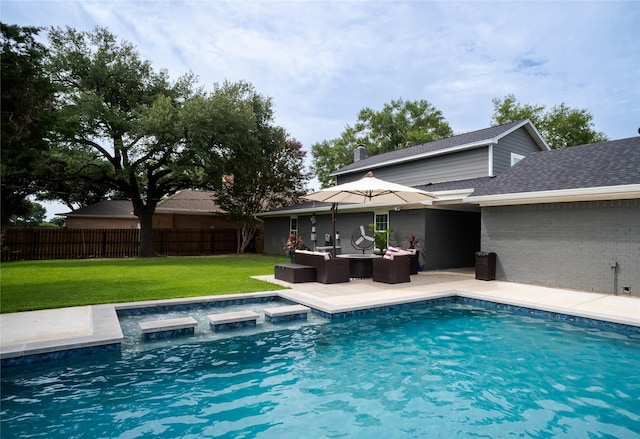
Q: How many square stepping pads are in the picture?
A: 3